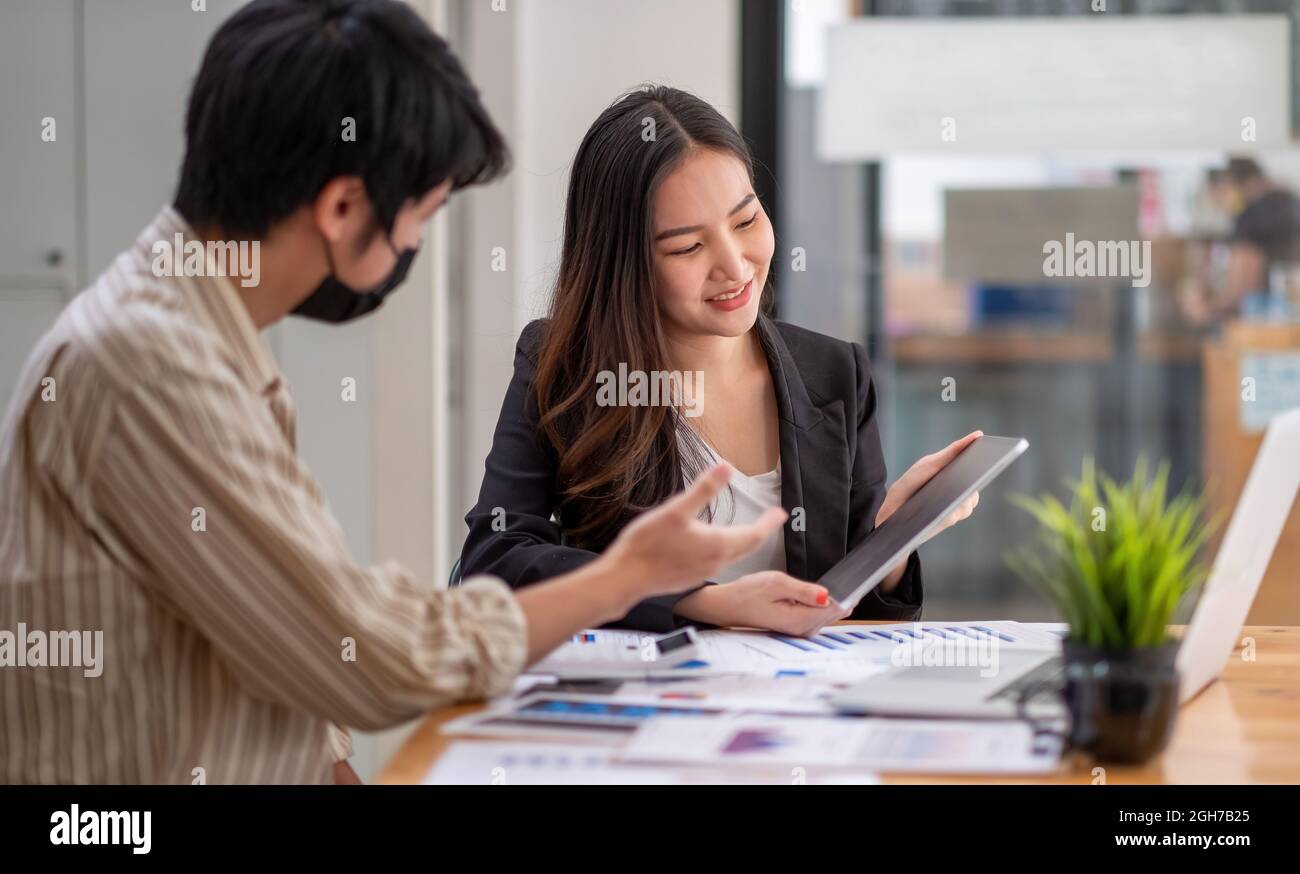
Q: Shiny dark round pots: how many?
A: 1